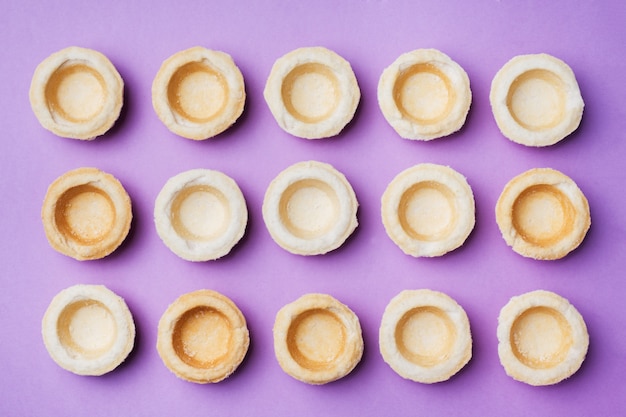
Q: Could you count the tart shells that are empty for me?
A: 15